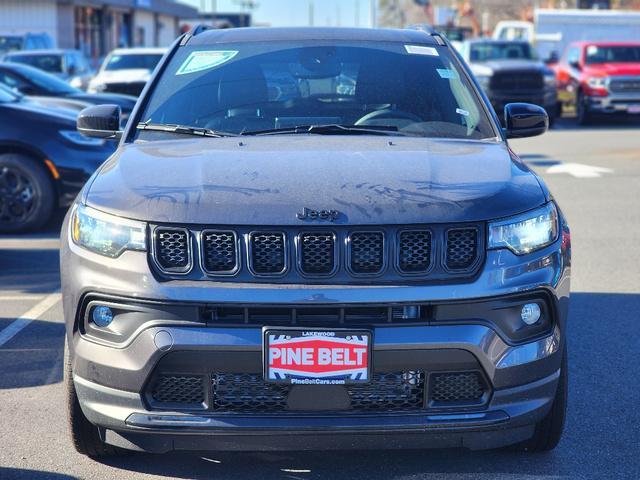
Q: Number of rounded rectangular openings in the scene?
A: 7